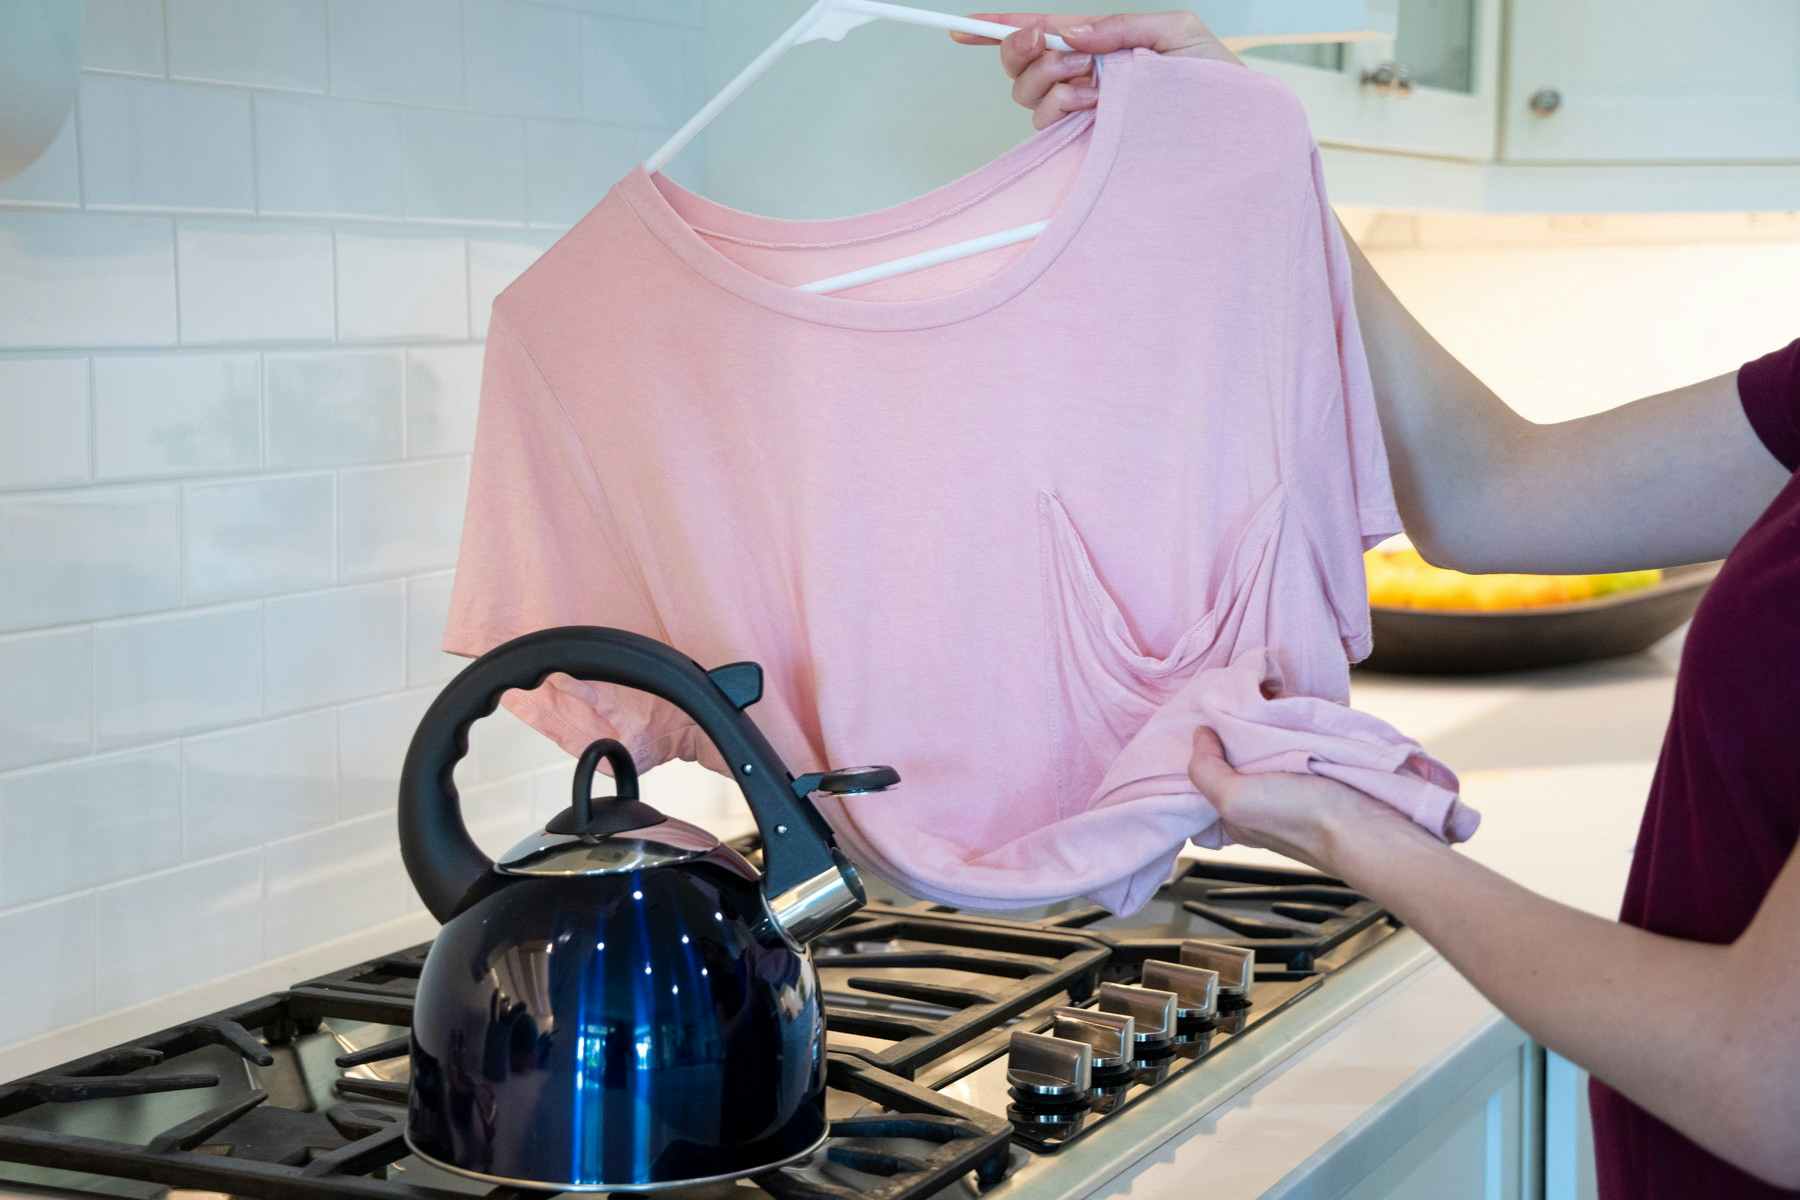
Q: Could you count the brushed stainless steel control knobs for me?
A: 5